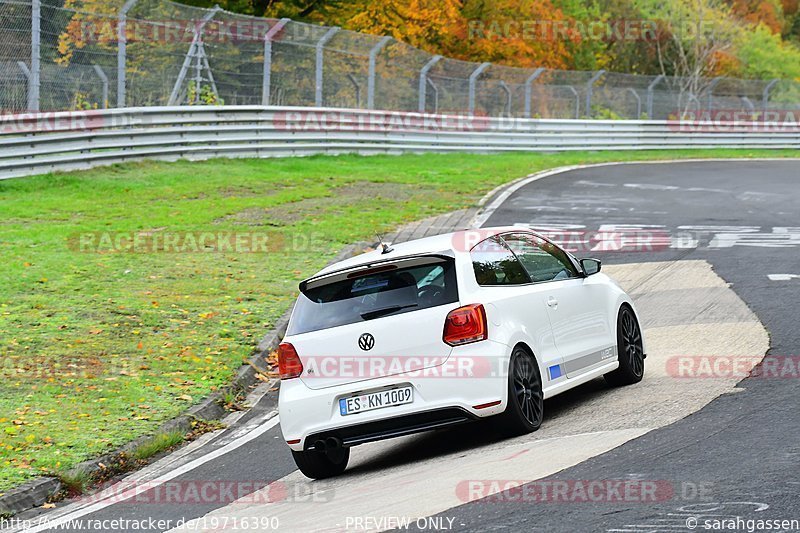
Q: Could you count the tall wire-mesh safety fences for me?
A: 1